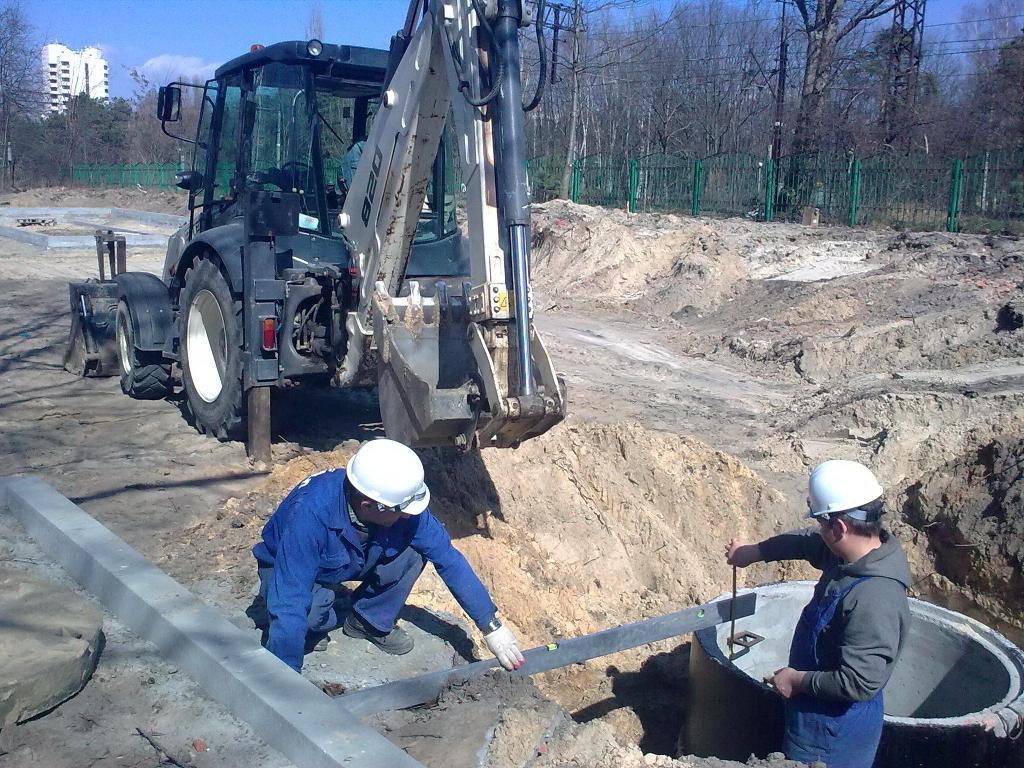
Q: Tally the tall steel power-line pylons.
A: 1